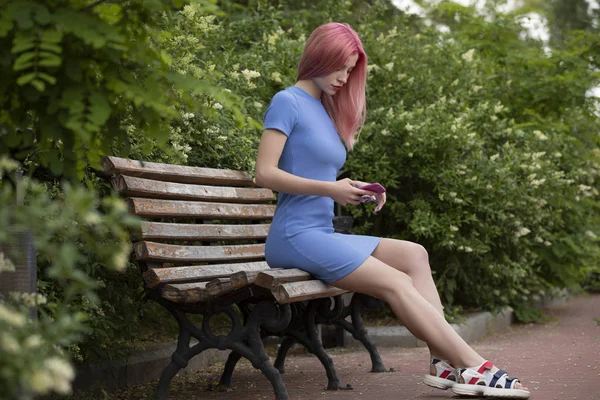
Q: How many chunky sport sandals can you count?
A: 2